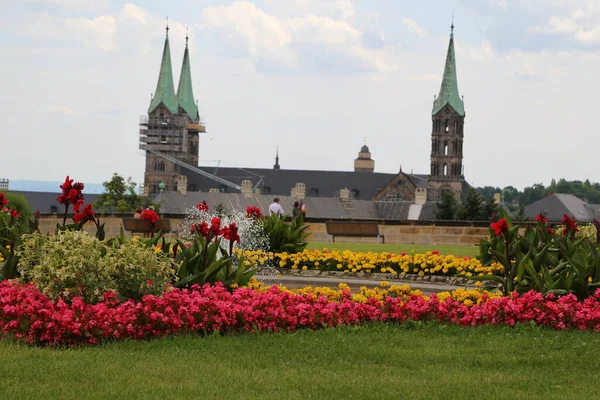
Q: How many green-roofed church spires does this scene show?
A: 3